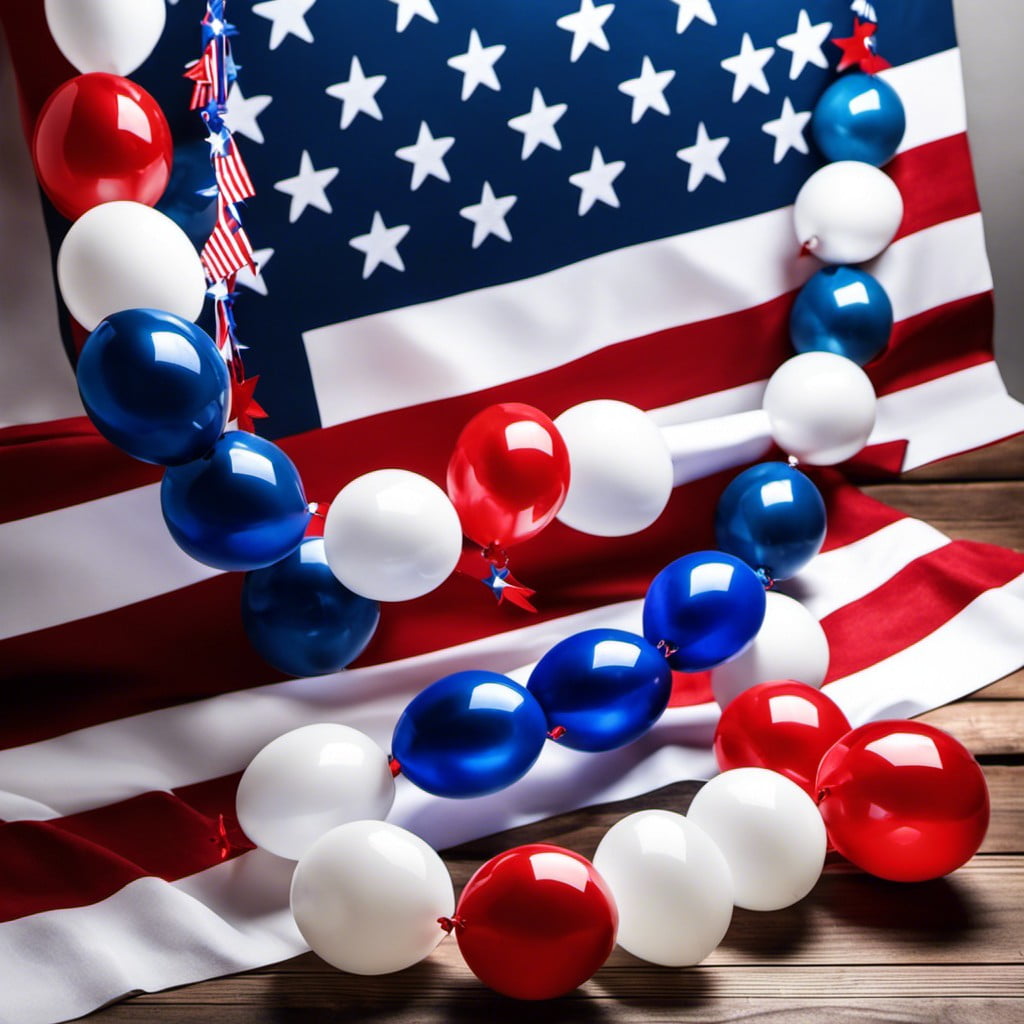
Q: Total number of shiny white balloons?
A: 11